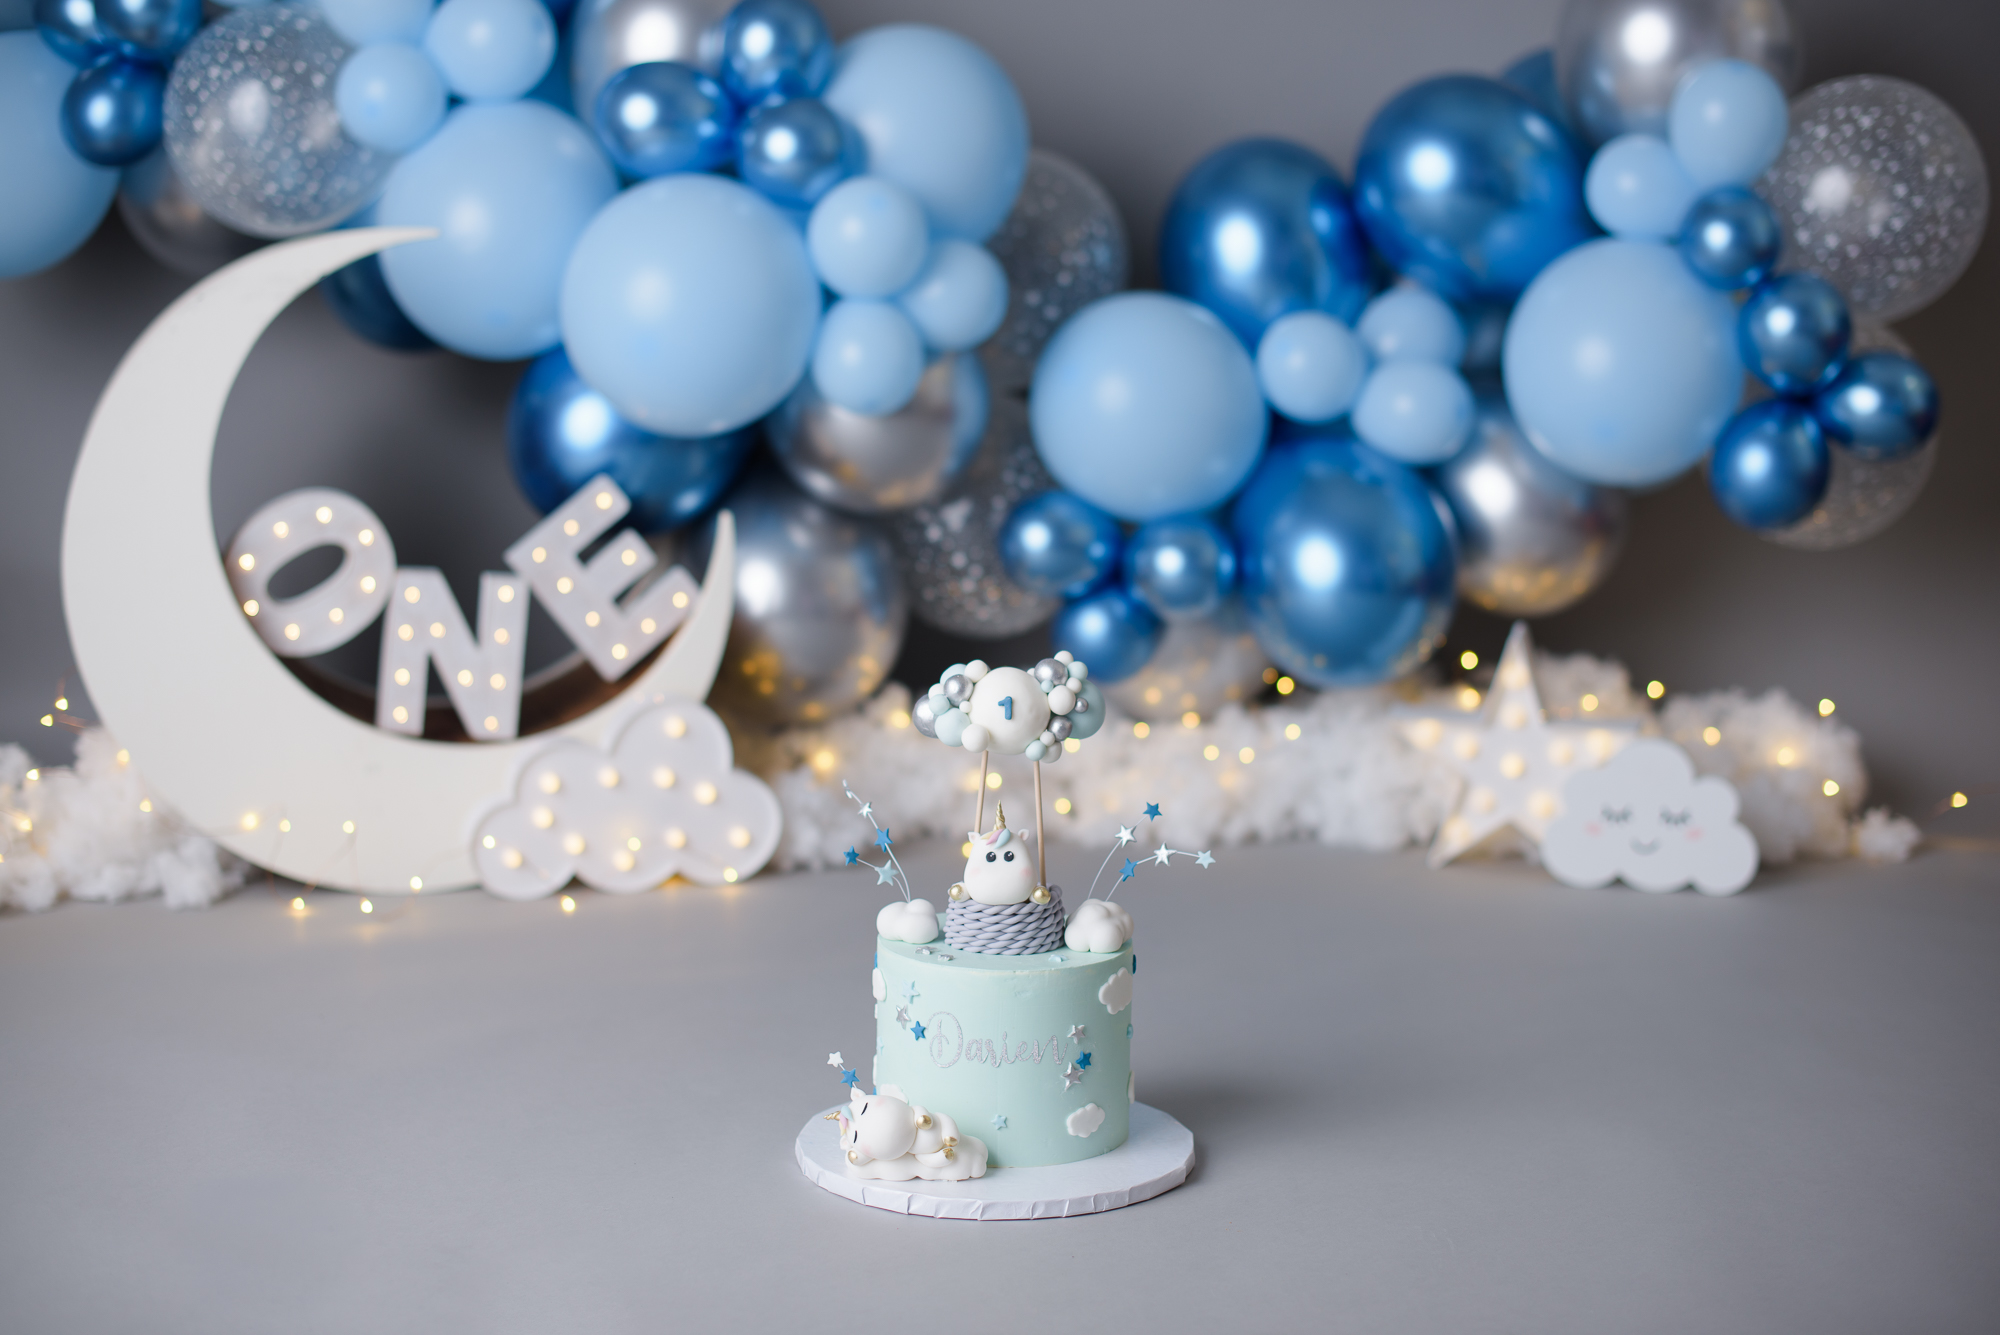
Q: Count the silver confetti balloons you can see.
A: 5